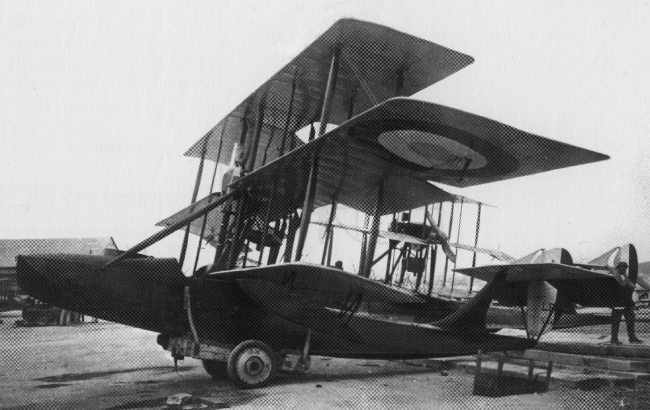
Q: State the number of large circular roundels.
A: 1